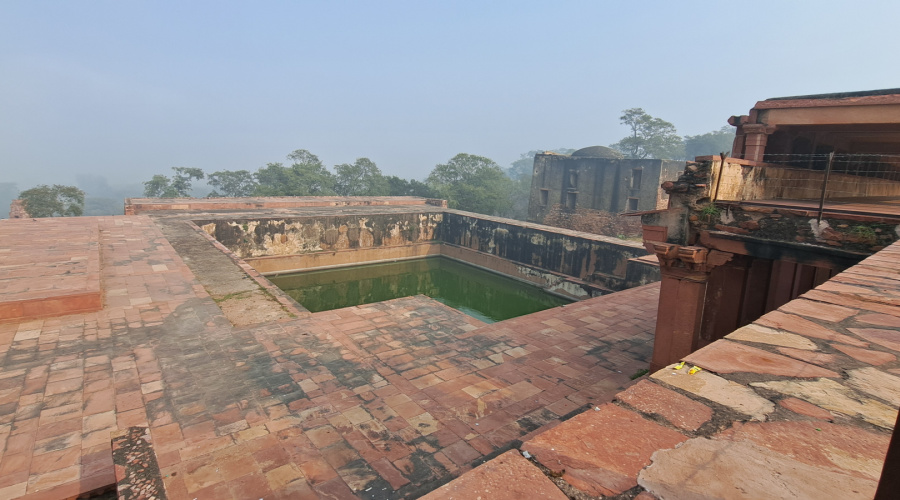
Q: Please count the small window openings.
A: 5